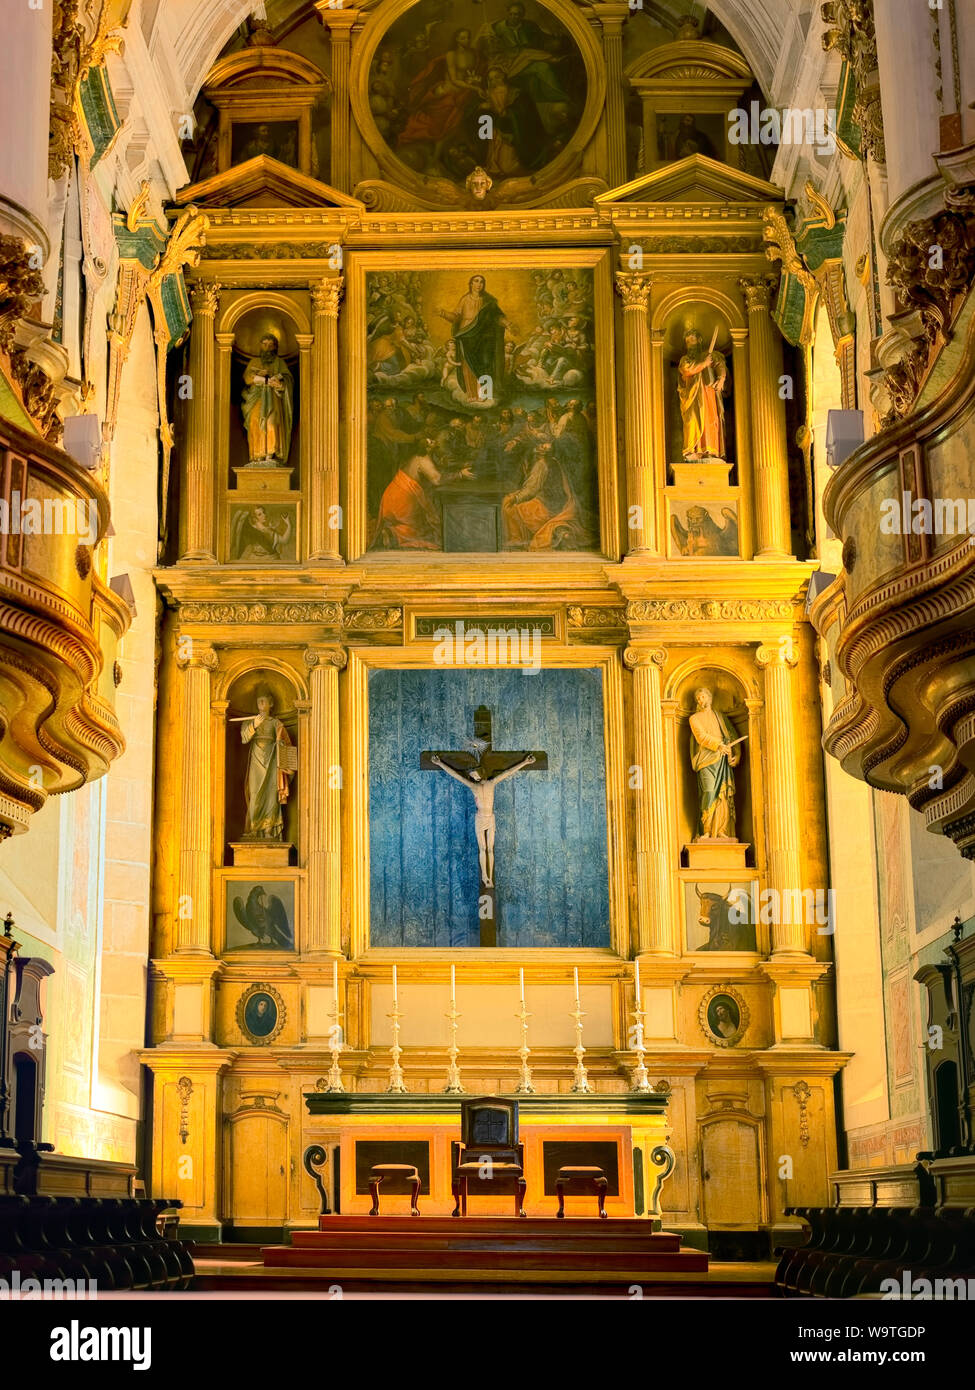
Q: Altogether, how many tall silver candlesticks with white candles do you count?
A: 6